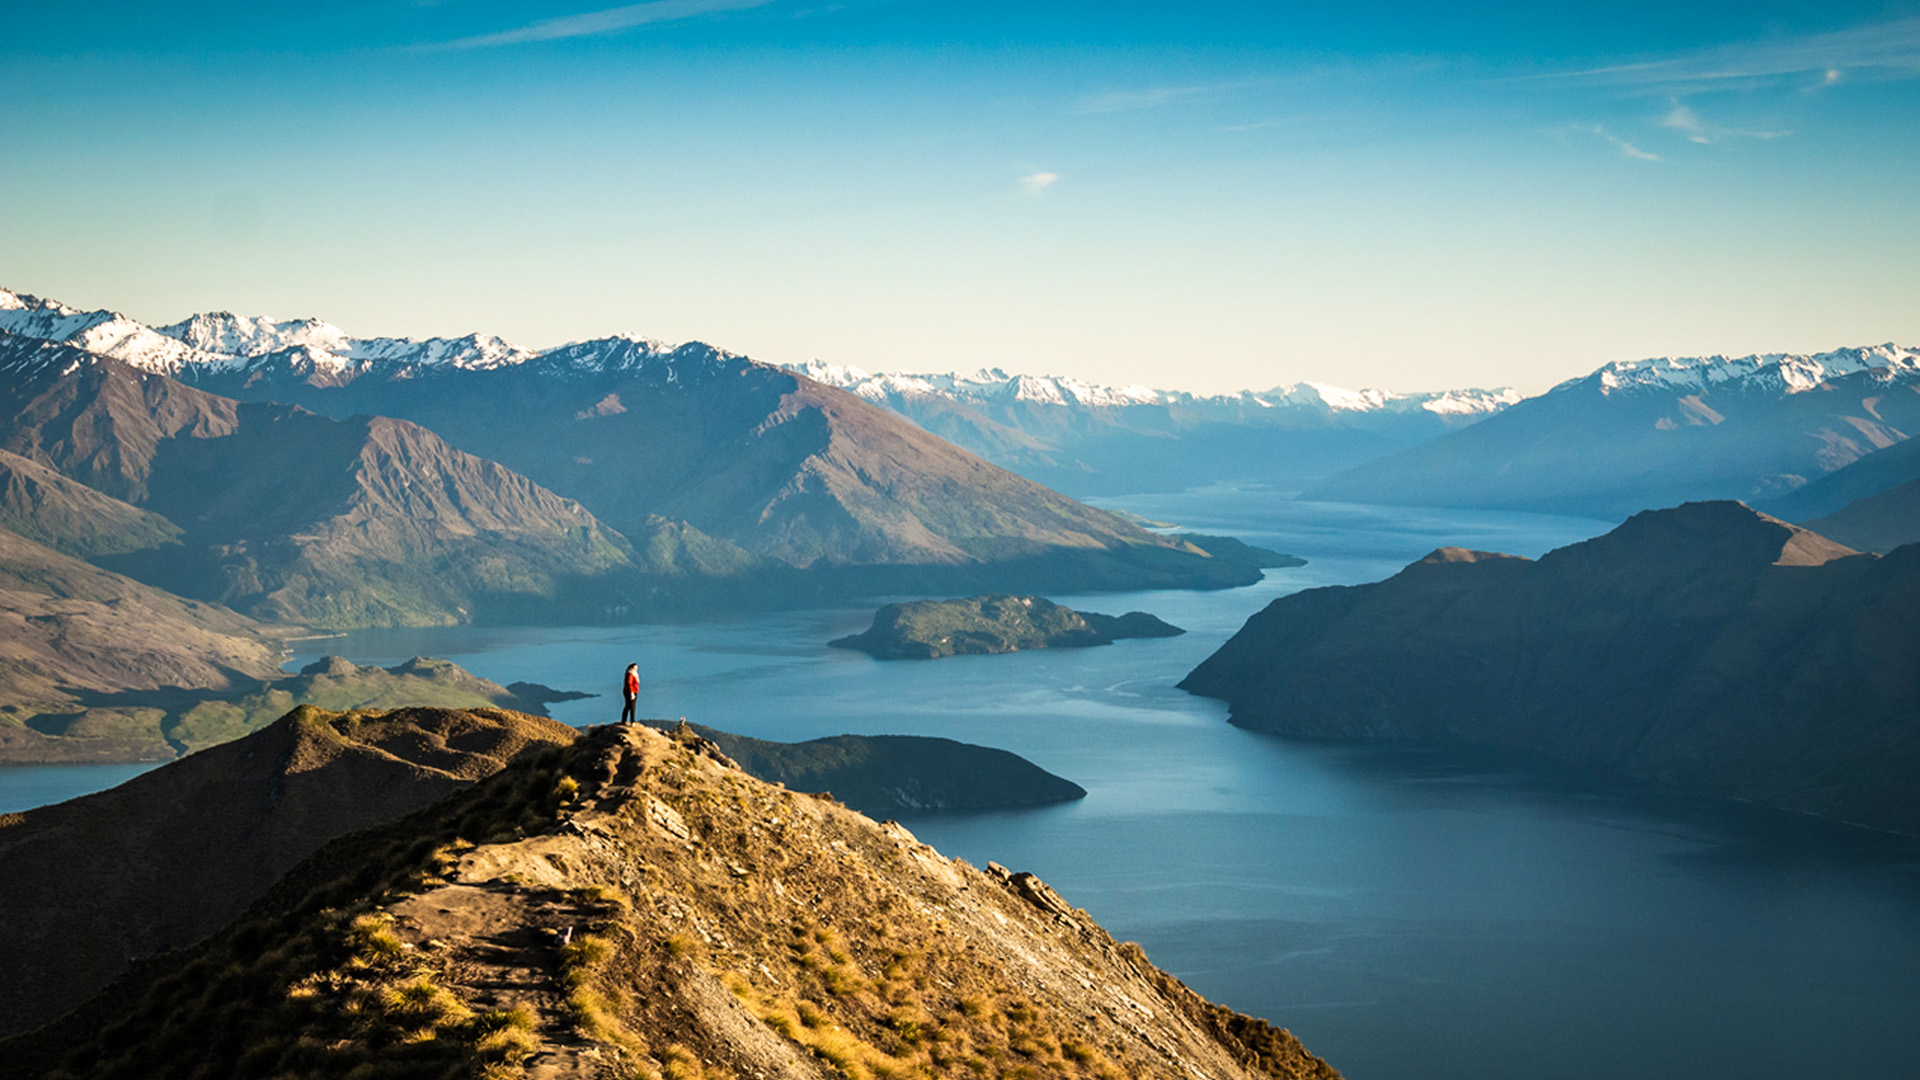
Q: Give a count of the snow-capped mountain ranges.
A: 3